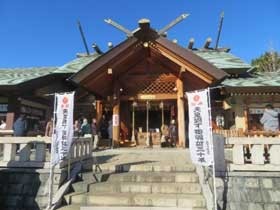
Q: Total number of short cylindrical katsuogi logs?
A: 5